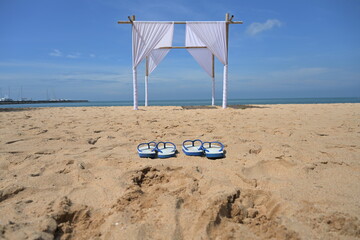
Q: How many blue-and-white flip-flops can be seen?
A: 4